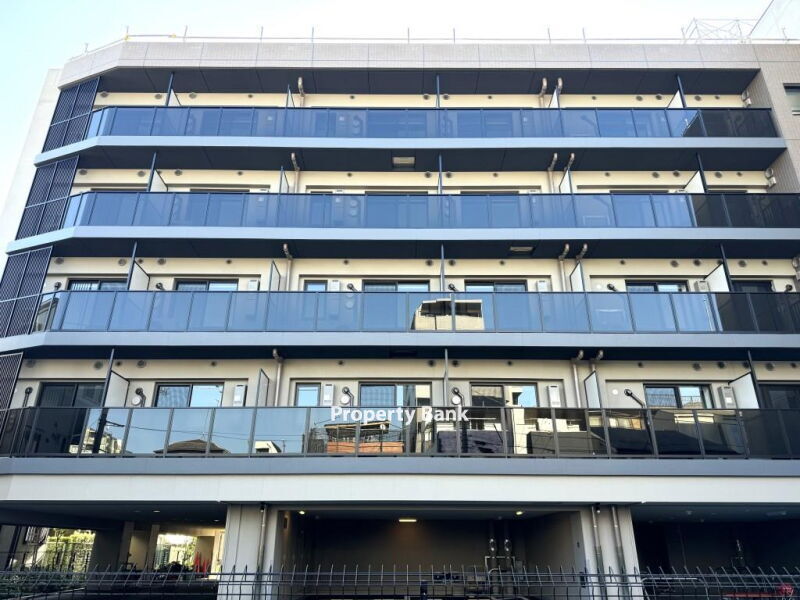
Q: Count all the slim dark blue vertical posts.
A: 12